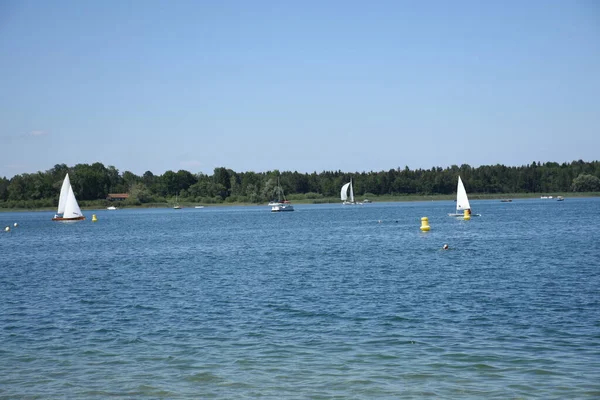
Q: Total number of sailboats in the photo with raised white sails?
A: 3